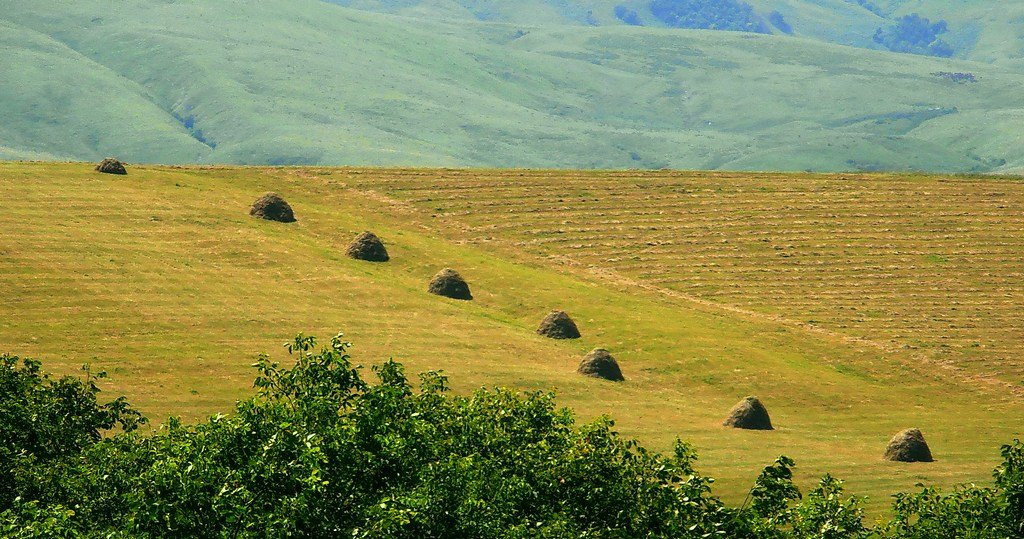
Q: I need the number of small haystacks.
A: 8